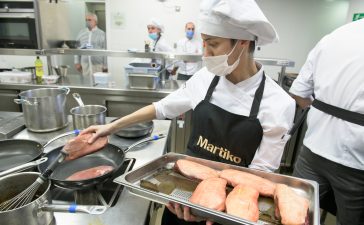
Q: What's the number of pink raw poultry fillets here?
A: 7